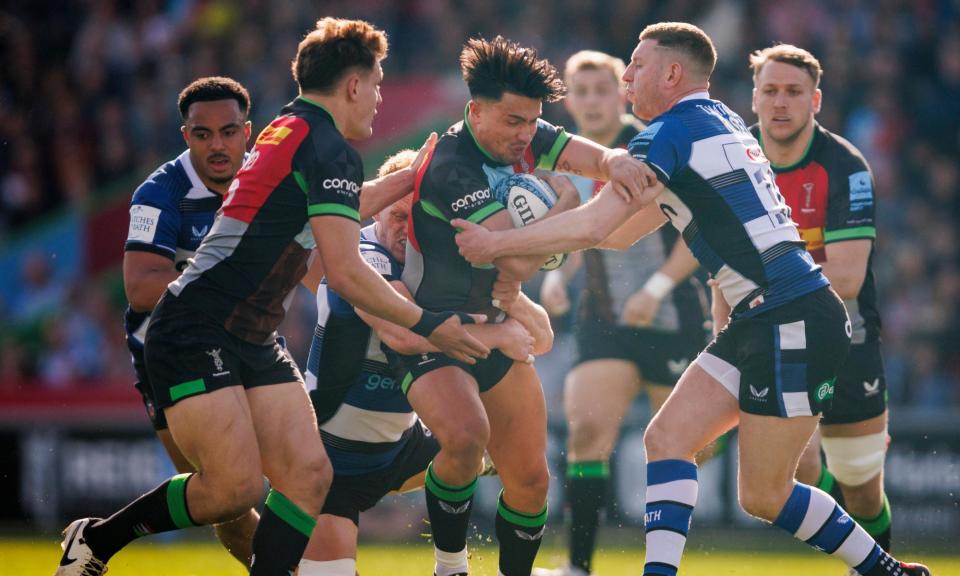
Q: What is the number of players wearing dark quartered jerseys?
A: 4